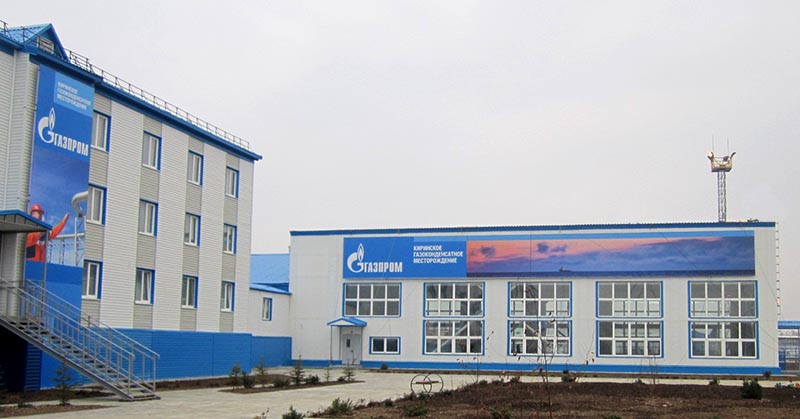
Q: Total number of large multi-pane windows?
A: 9